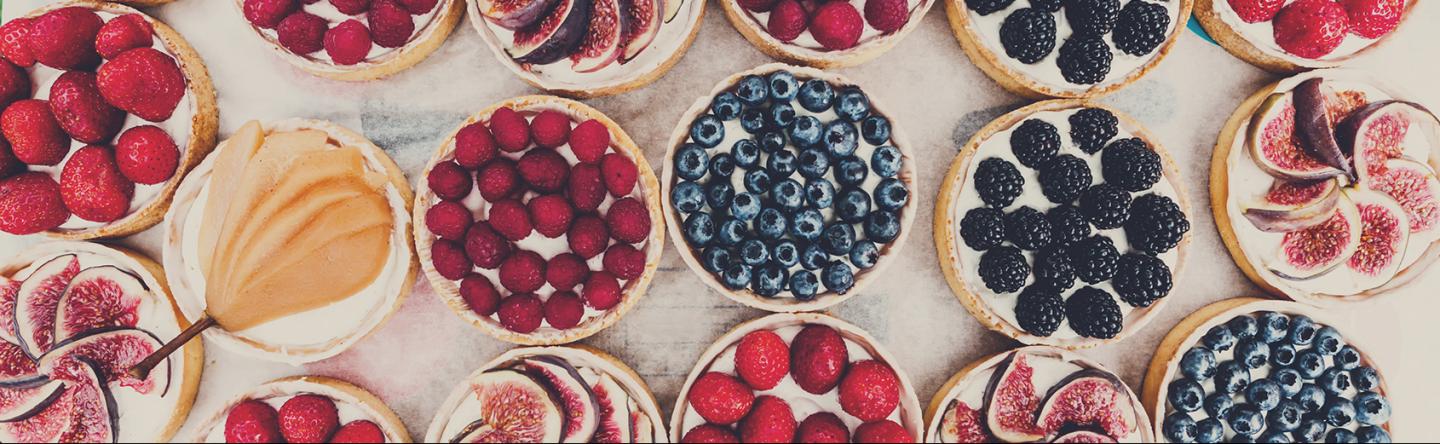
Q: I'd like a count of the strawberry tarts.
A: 4